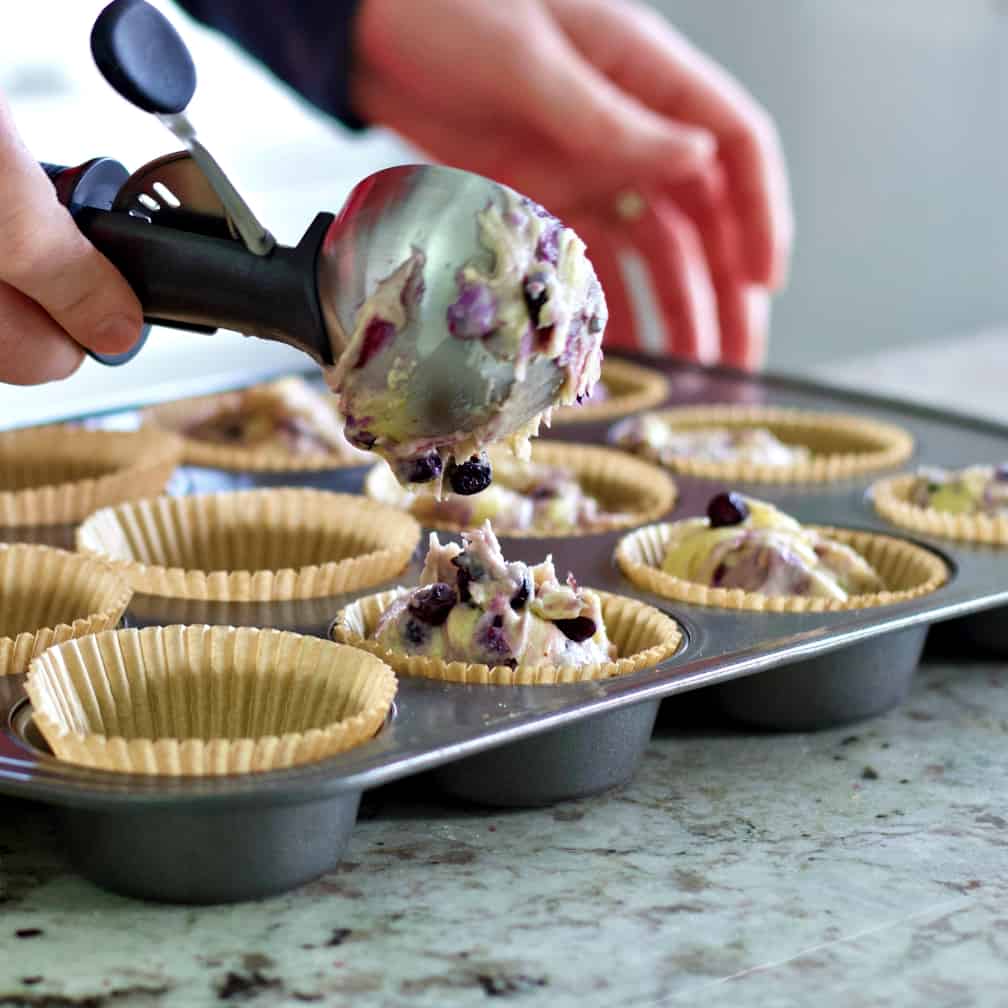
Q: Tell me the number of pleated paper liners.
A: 11